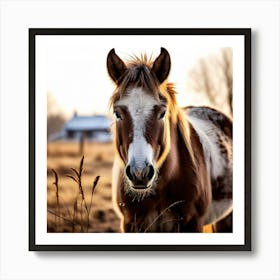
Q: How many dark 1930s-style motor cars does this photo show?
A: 0